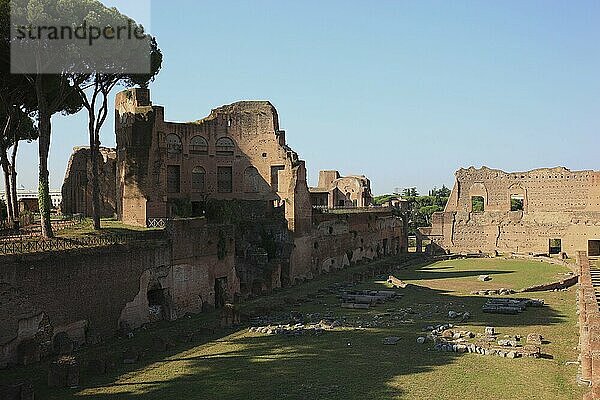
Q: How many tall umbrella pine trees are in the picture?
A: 4